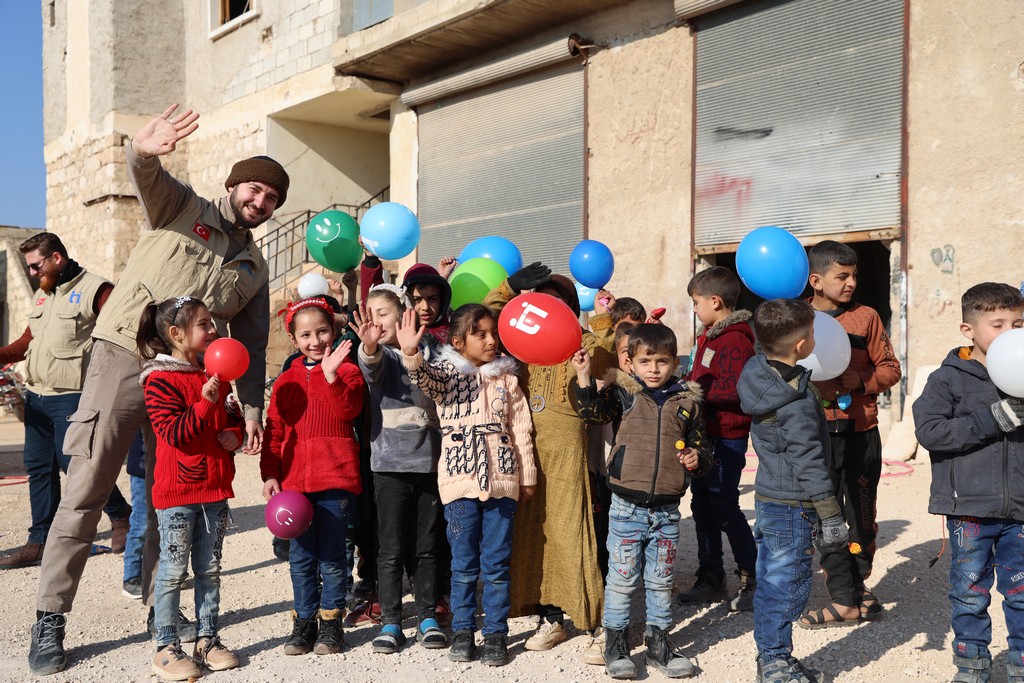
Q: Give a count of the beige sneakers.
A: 4